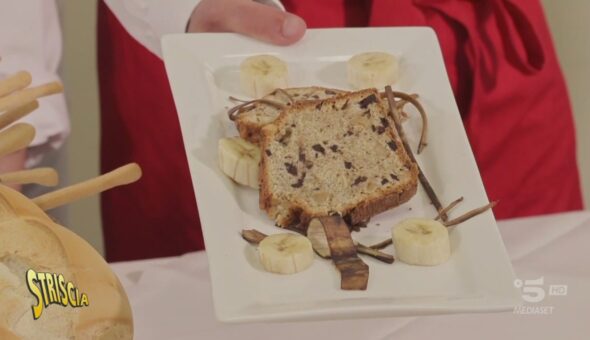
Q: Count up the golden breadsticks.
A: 6